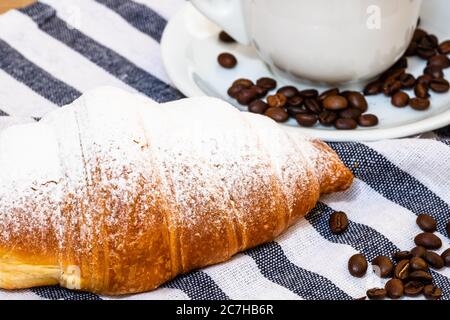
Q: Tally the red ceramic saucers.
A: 0